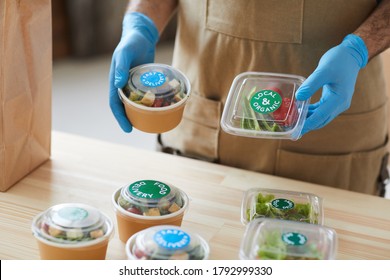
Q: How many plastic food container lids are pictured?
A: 7